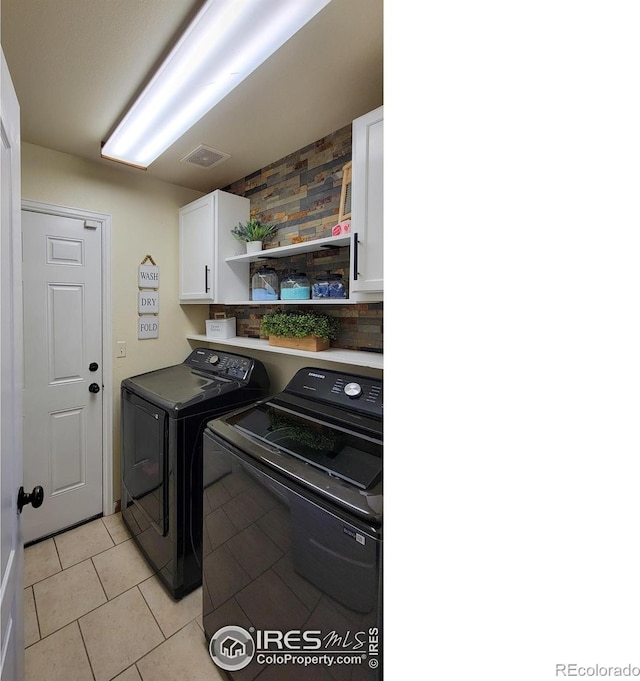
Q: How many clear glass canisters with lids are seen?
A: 3